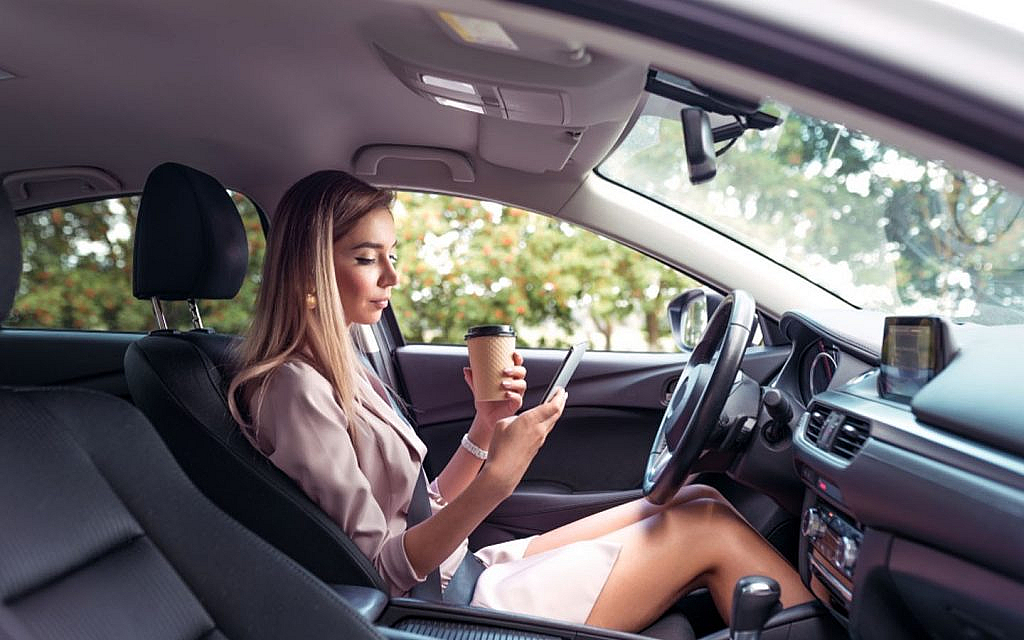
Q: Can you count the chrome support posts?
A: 2